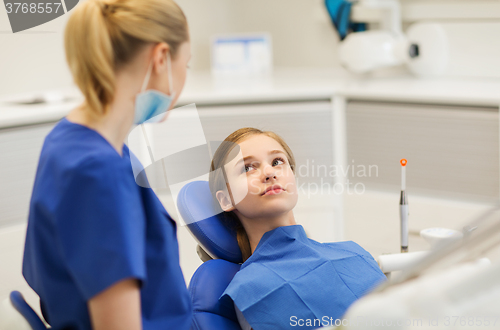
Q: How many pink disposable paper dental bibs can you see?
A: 0